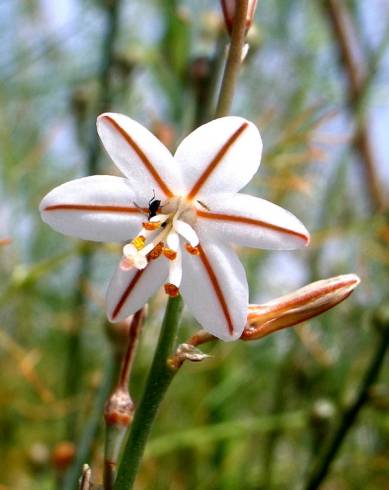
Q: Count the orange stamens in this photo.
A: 5